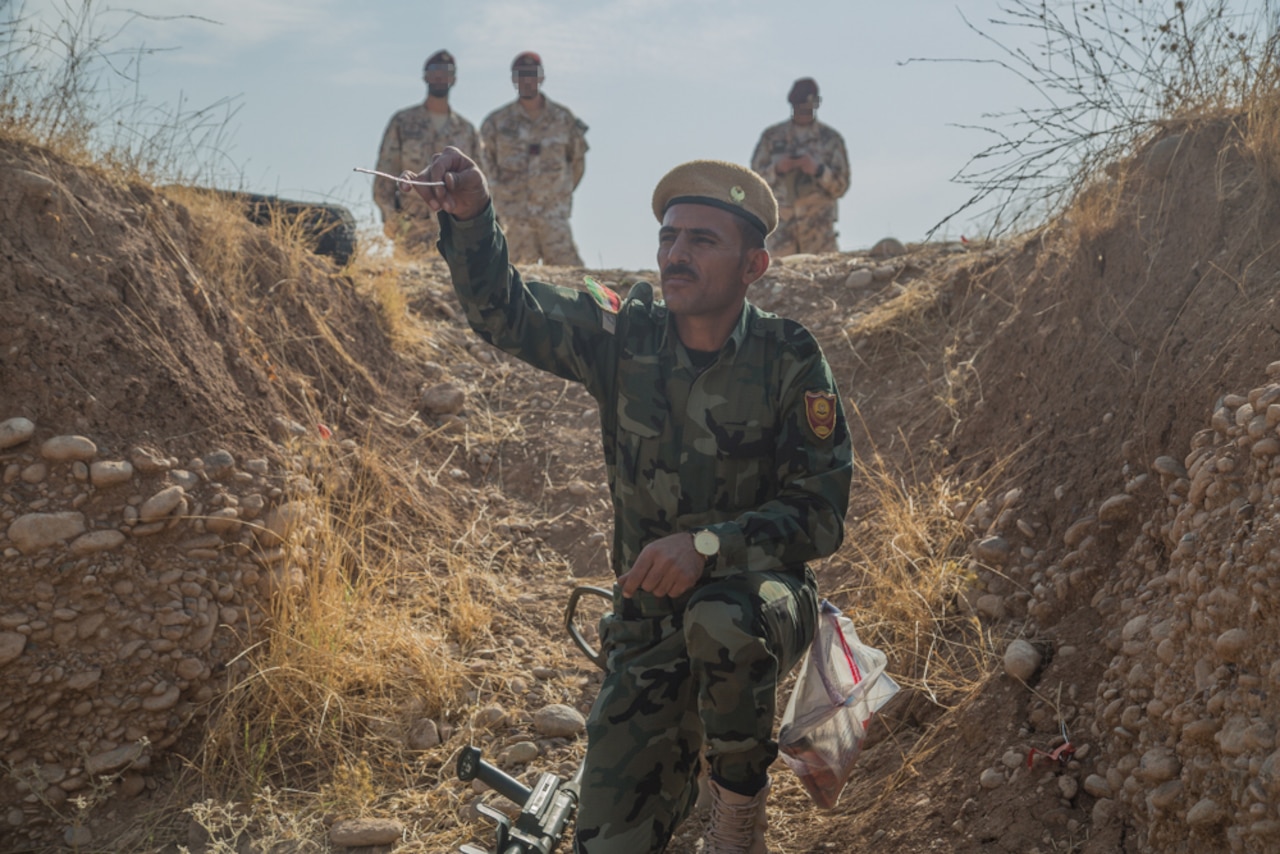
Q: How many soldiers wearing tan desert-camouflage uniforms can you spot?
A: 3